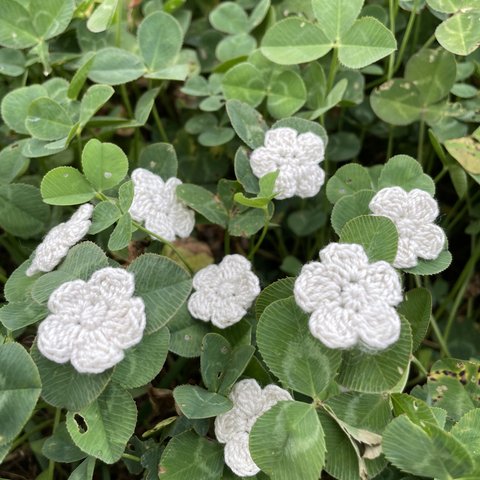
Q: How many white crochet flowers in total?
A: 8